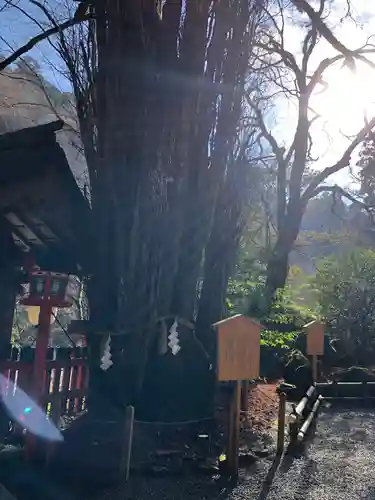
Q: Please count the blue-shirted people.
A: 0